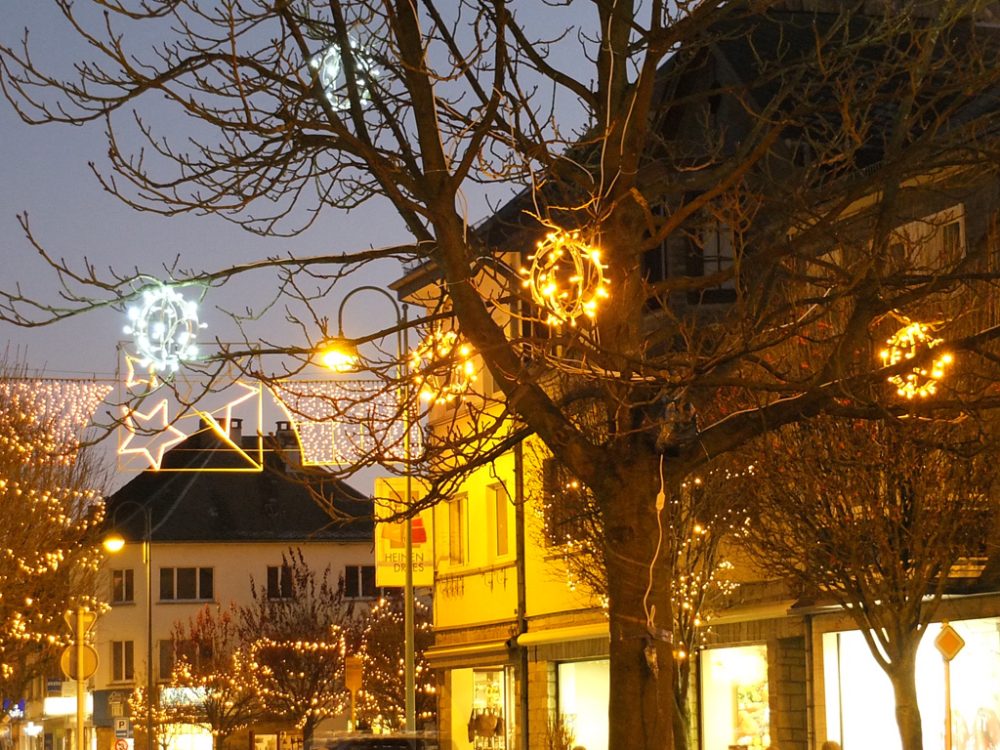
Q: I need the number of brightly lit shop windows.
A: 4